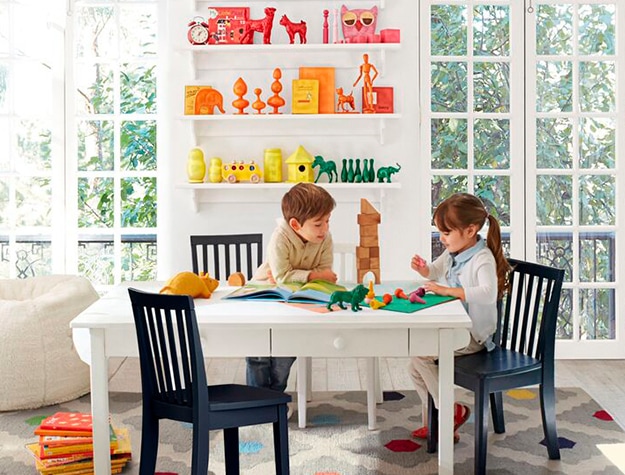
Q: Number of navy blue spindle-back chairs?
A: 3